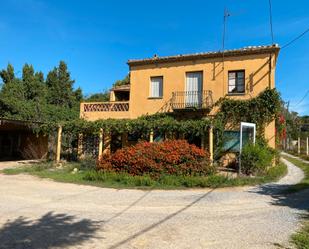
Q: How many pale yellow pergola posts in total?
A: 4